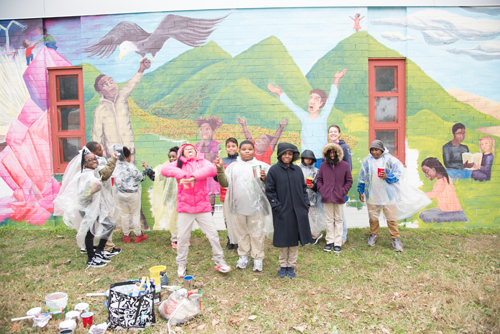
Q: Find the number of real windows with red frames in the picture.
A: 2